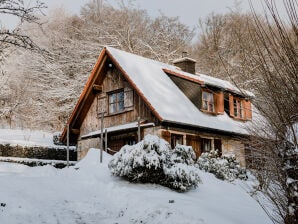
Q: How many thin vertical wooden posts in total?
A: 4